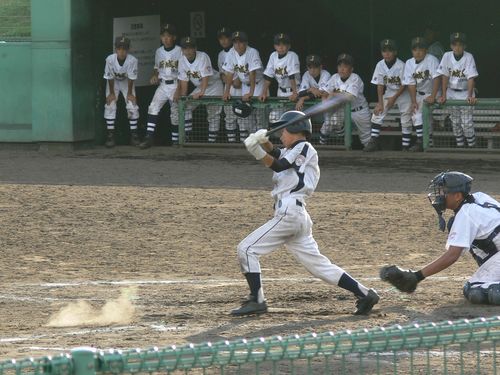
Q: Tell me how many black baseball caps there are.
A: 11